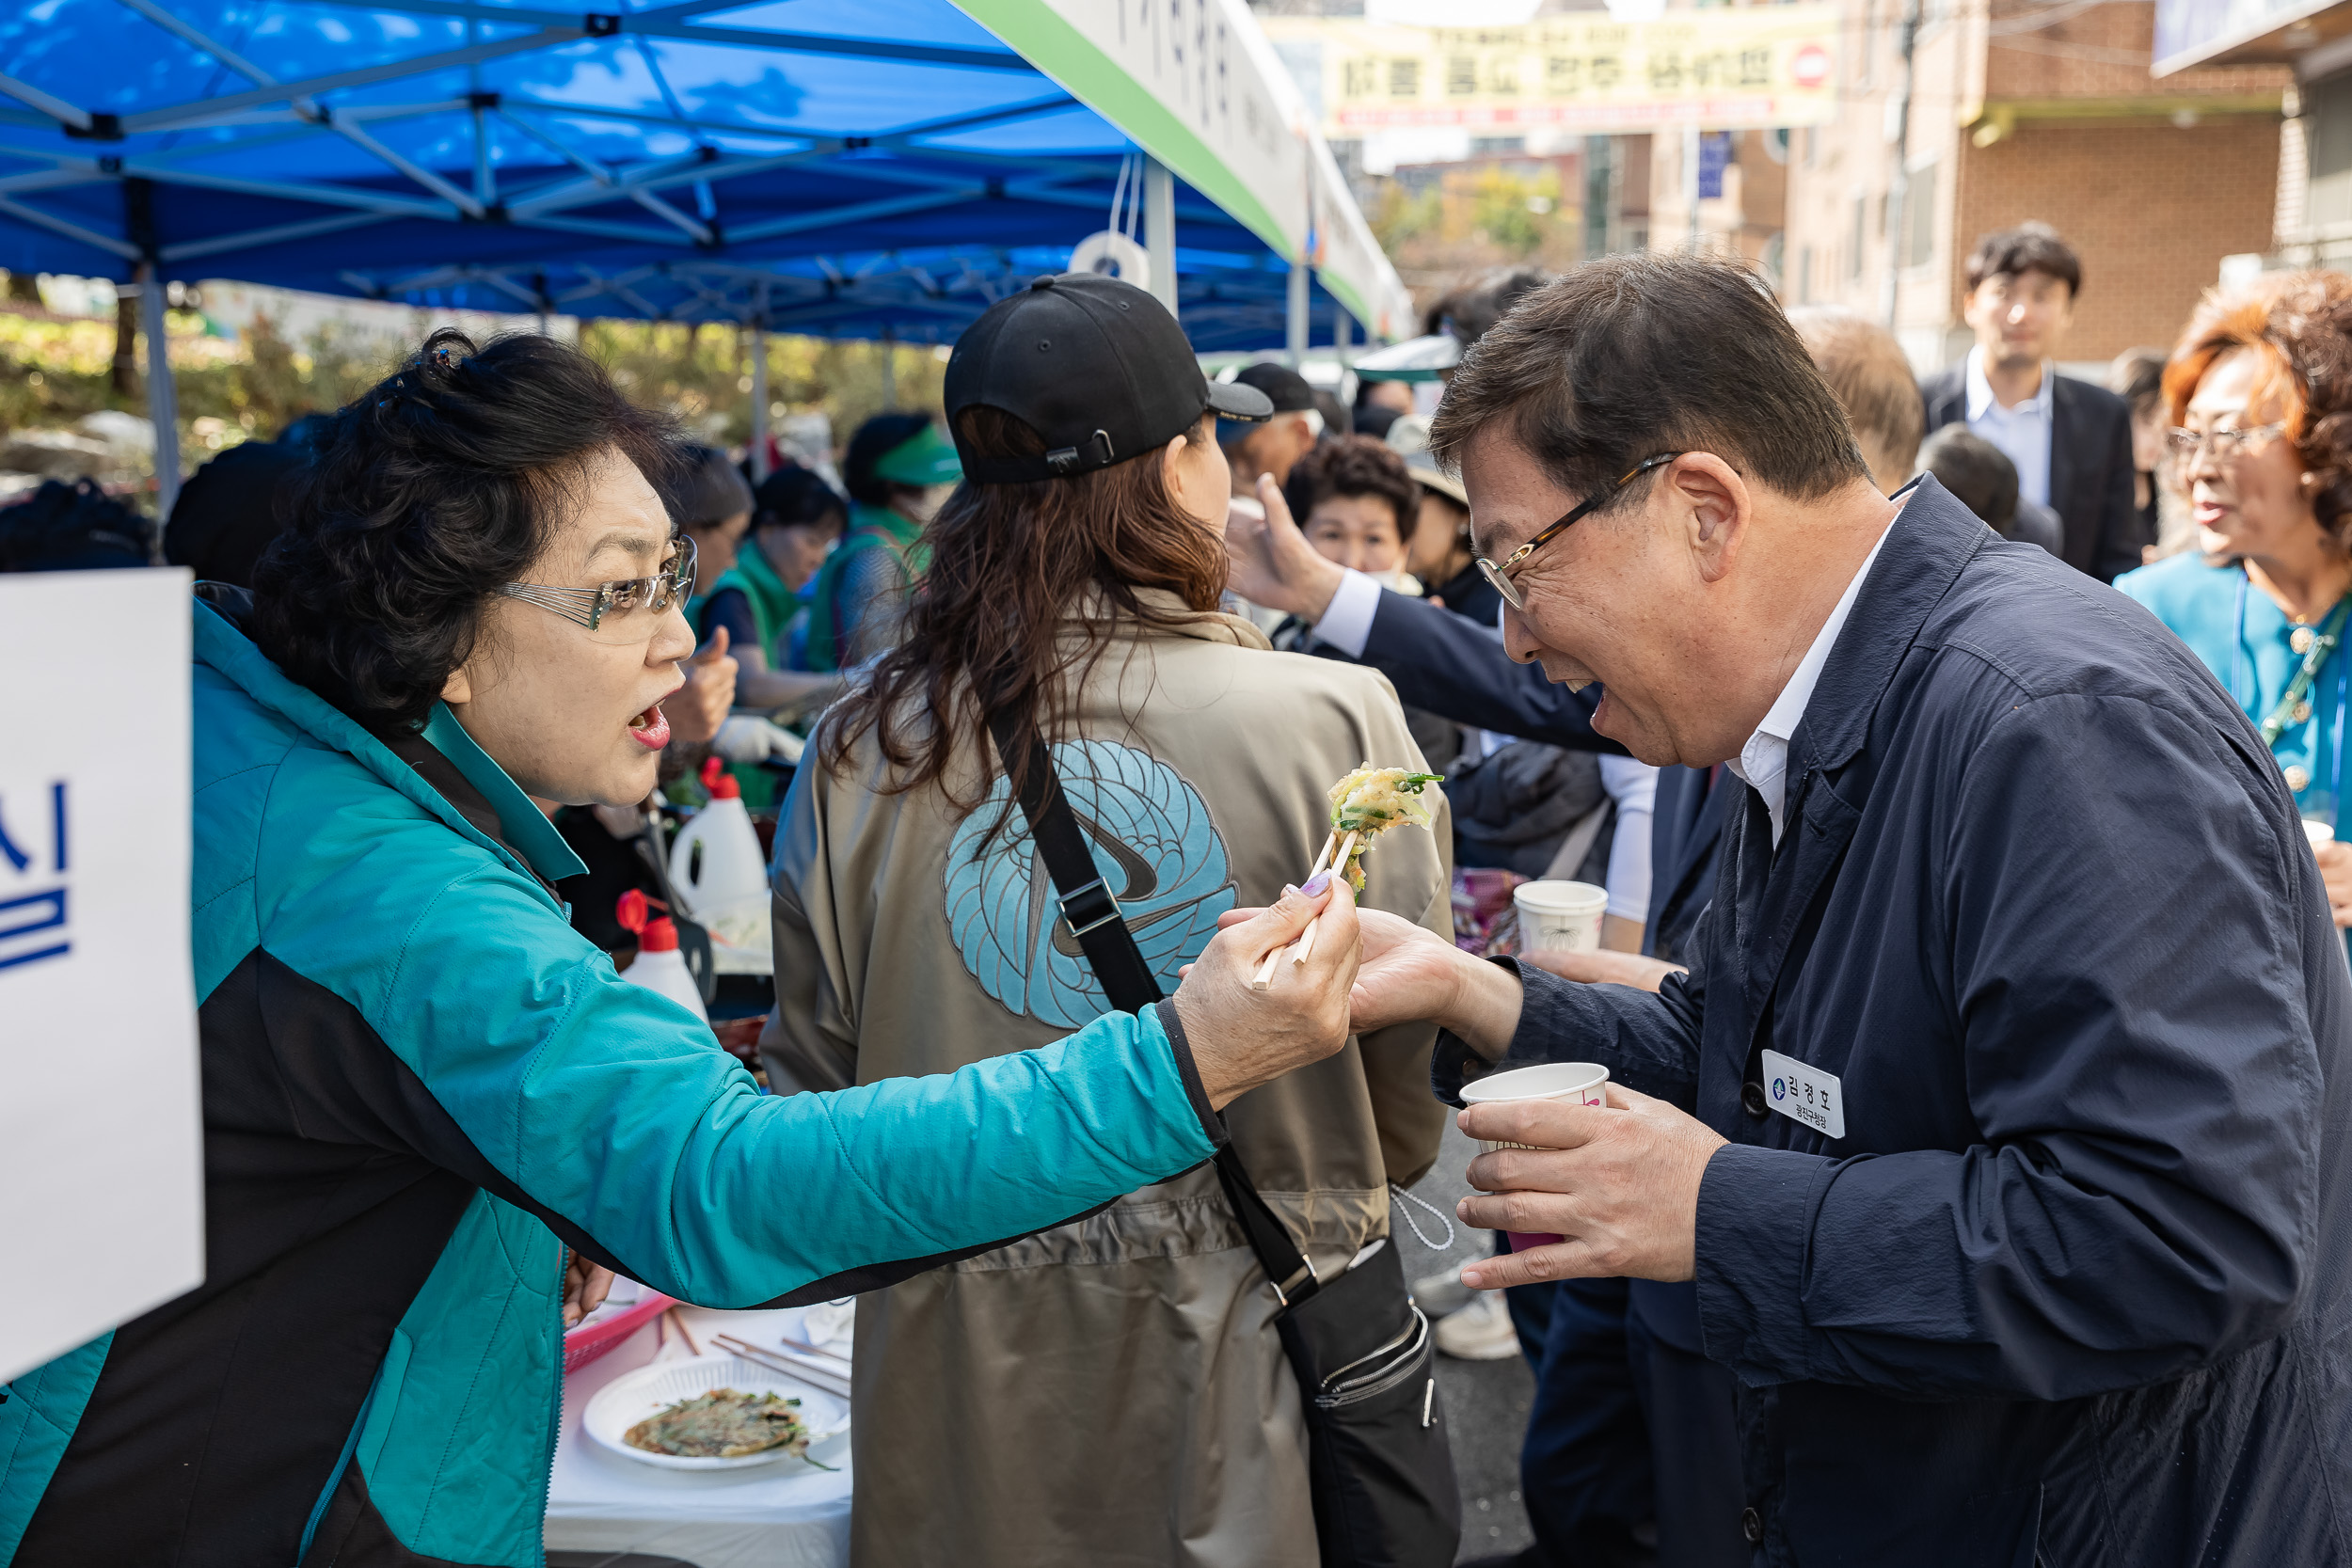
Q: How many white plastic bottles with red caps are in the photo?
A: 2